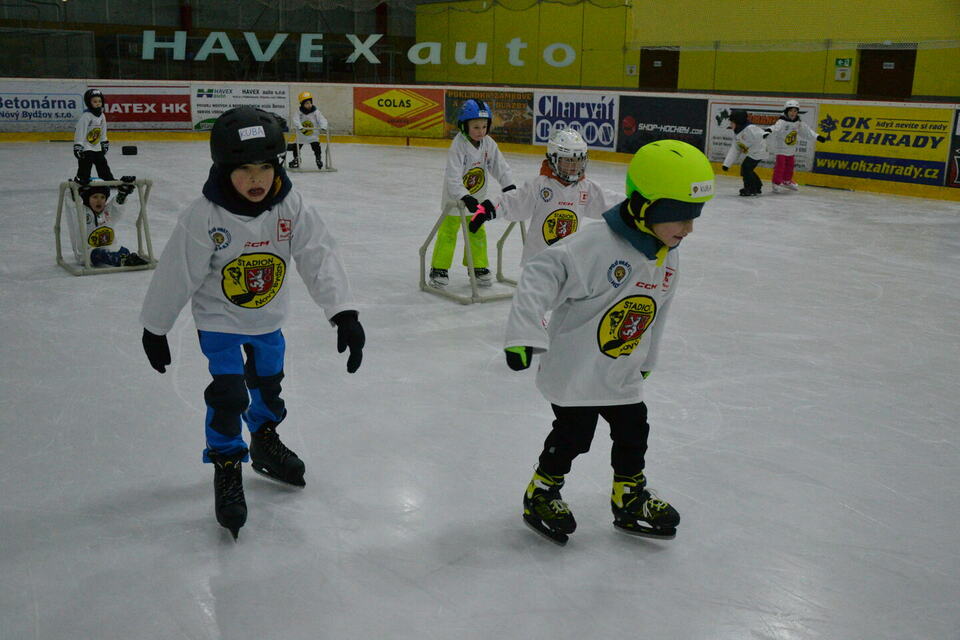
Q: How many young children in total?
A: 9